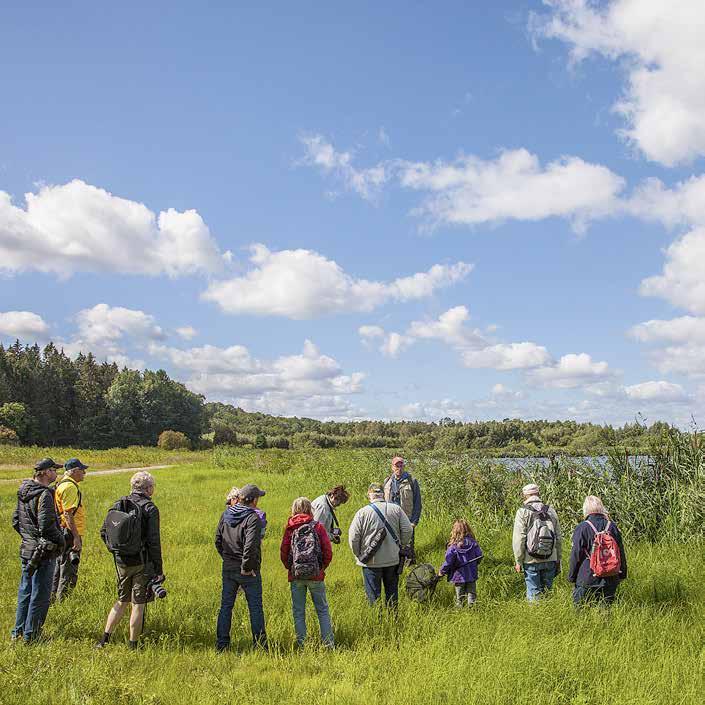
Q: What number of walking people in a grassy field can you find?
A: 12